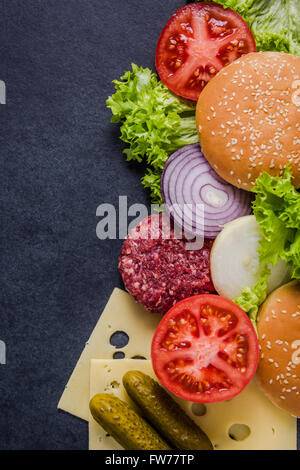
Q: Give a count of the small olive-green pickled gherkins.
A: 2